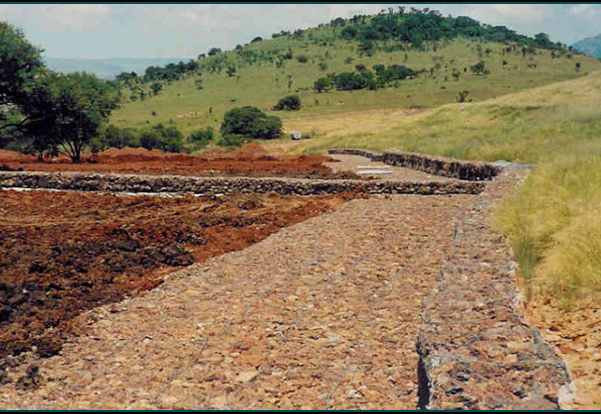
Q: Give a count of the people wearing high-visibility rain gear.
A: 0